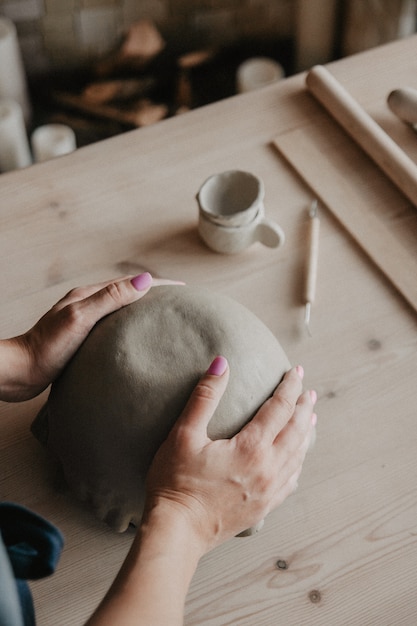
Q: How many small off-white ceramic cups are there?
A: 2